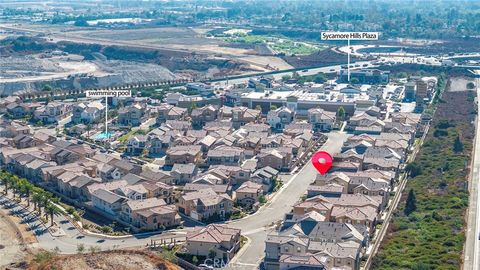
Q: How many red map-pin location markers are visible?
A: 1